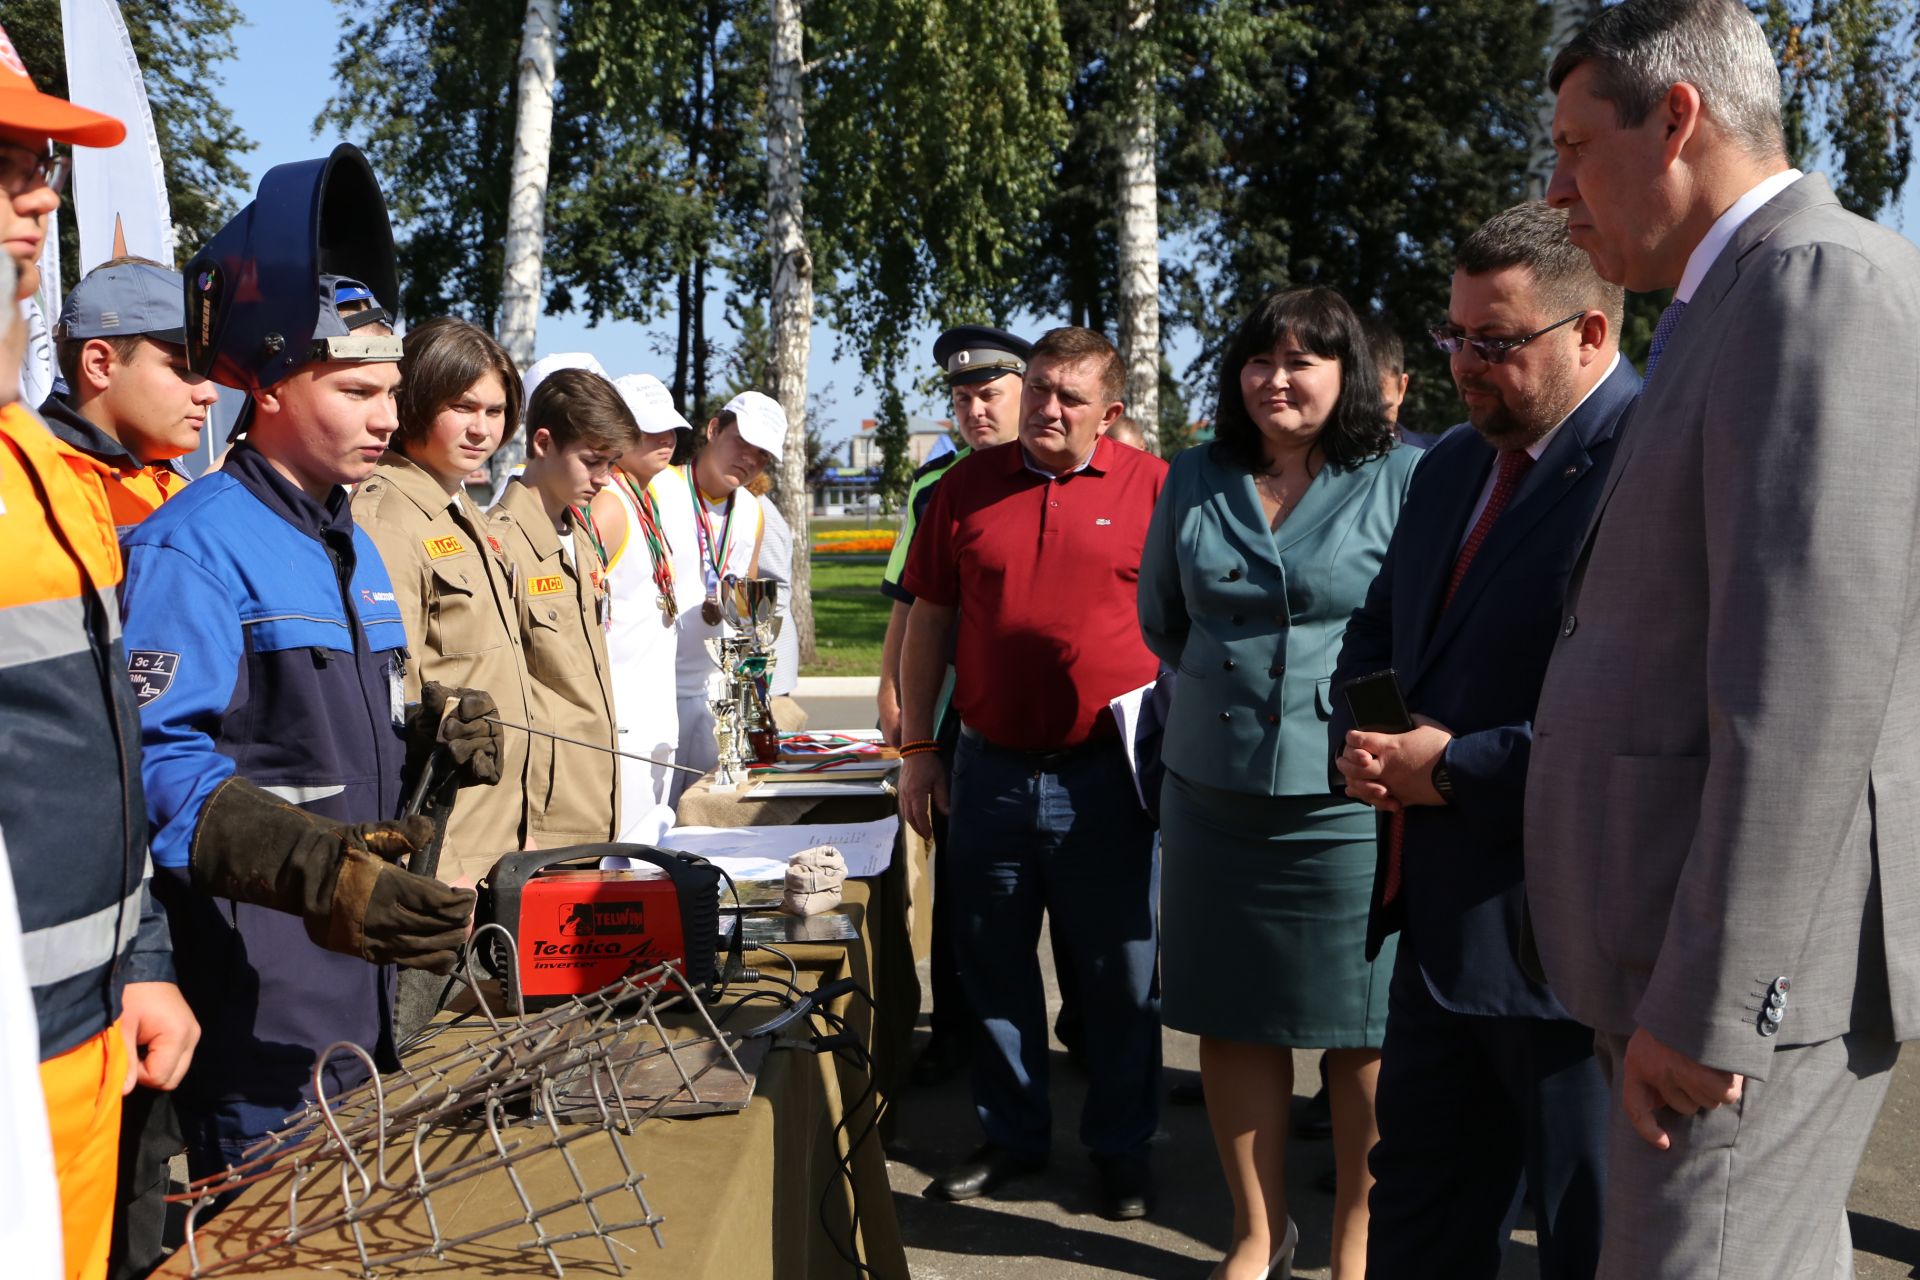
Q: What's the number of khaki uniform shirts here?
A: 2